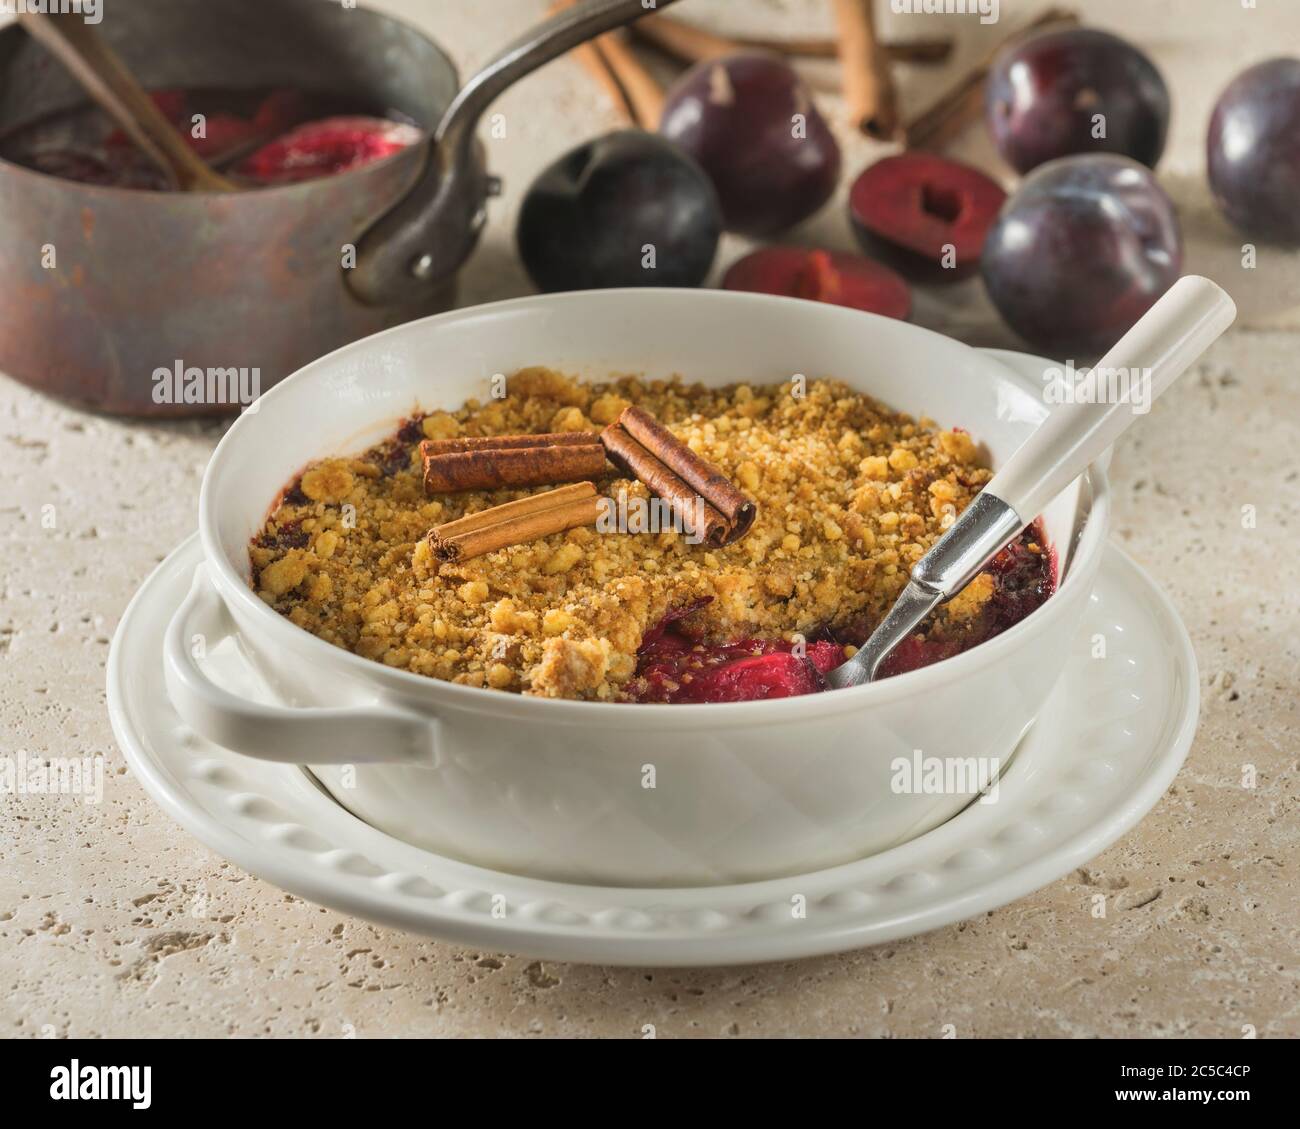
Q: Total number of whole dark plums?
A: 5